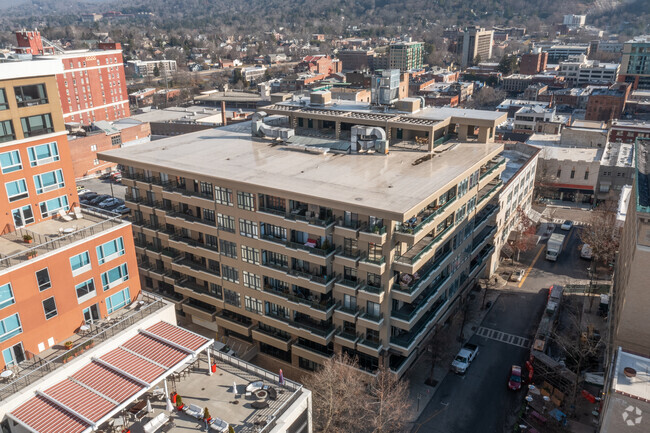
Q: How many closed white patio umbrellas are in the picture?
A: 3